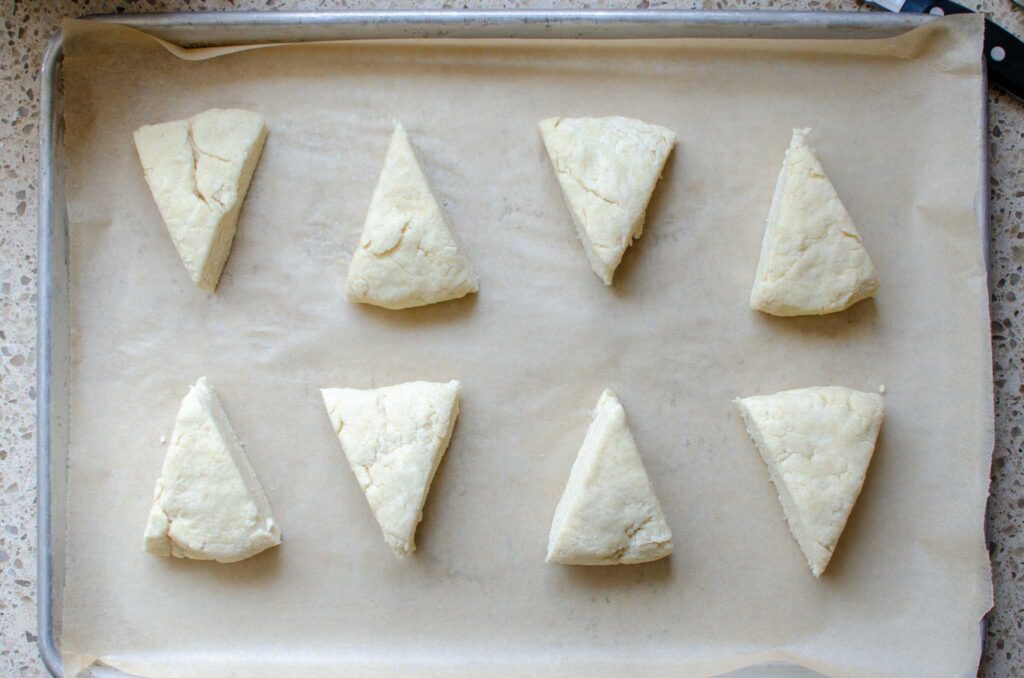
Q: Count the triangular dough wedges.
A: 8